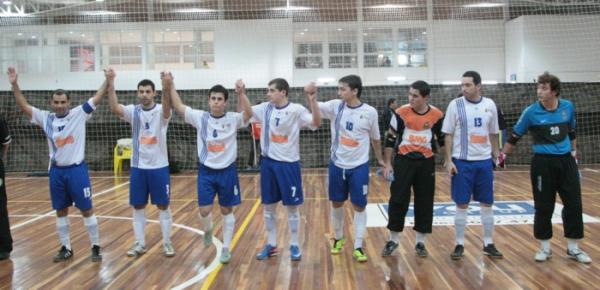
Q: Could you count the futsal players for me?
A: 8